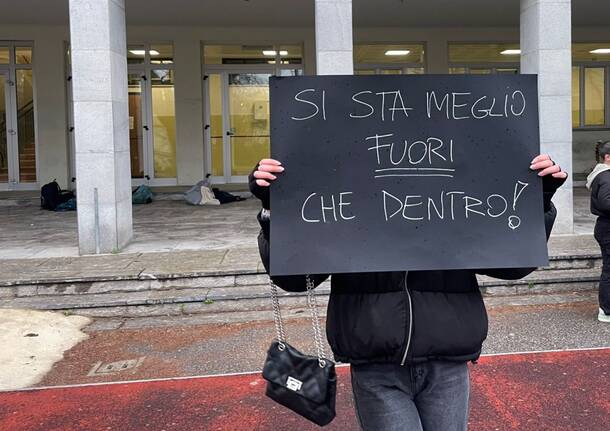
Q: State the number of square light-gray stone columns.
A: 3